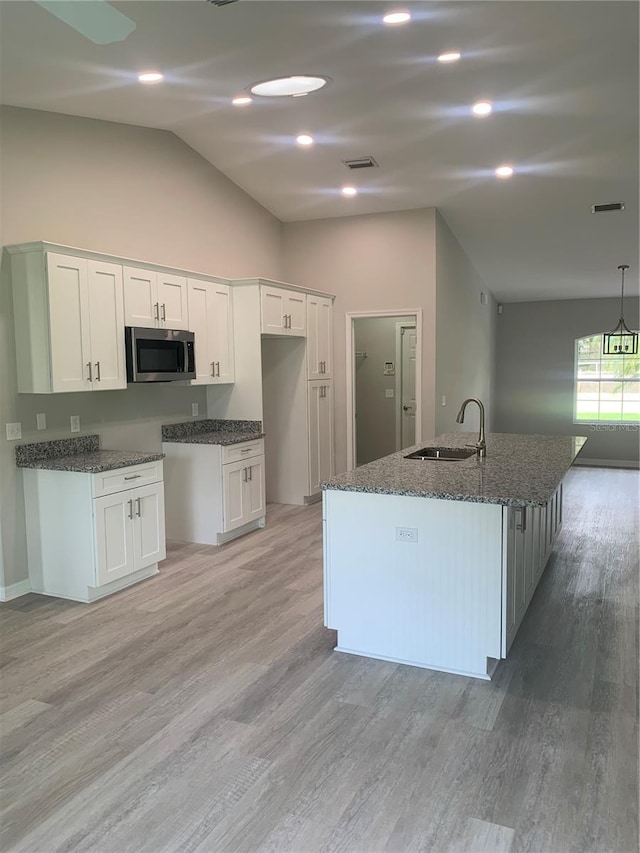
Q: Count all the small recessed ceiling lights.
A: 8